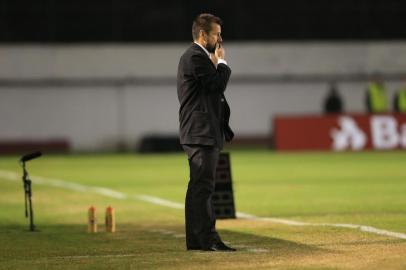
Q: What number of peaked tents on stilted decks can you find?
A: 0